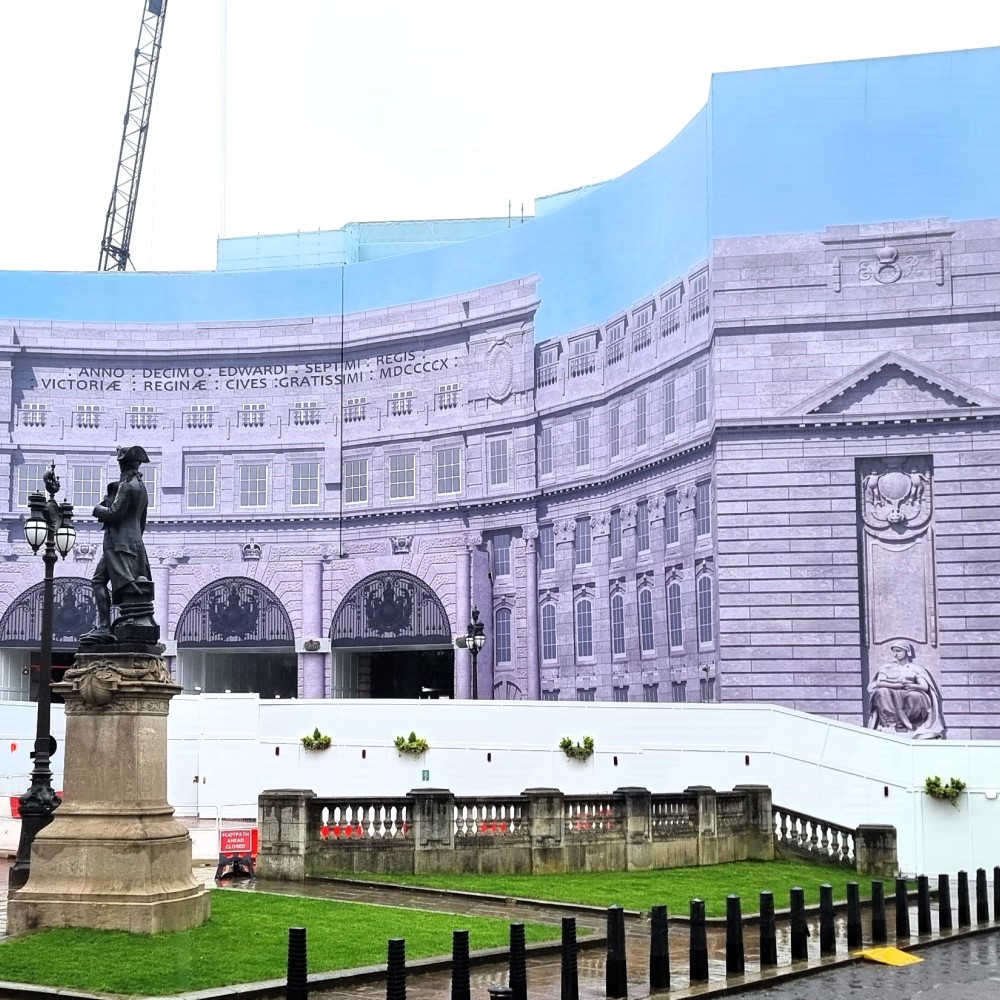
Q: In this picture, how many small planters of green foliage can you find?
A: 4